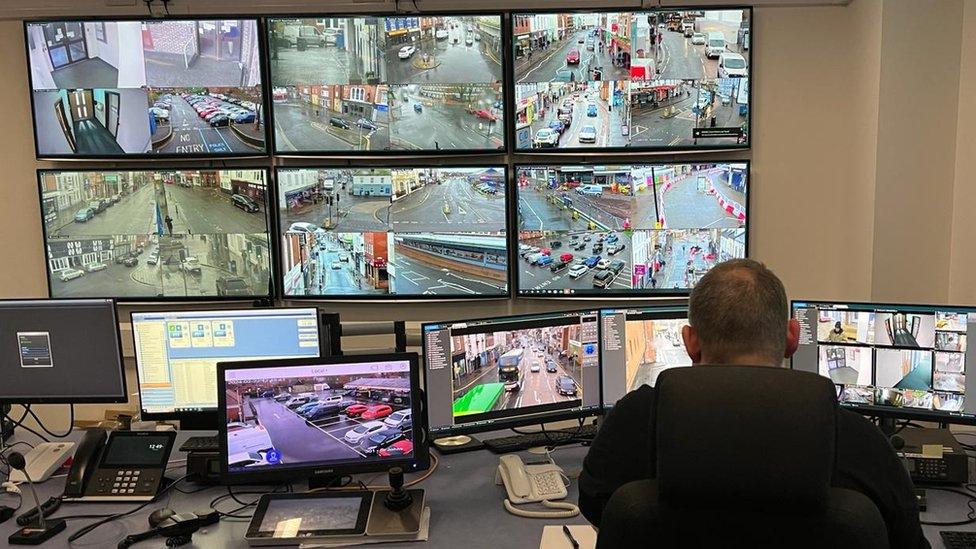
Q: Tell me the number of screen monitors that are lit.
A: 12